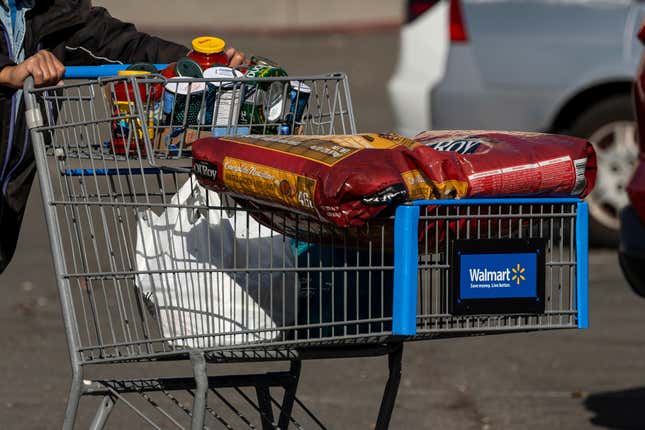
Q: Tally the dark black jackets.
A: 1